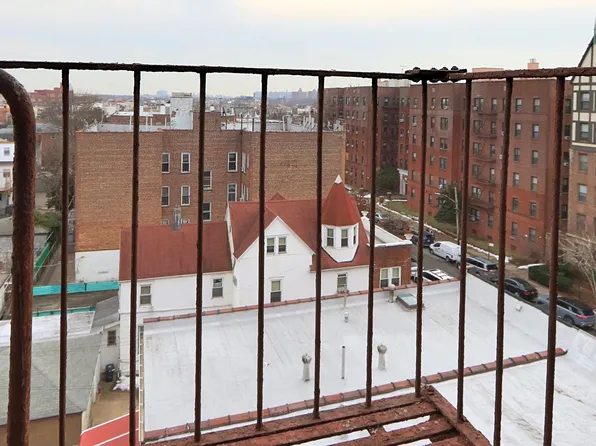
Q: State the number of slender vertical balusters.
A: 10